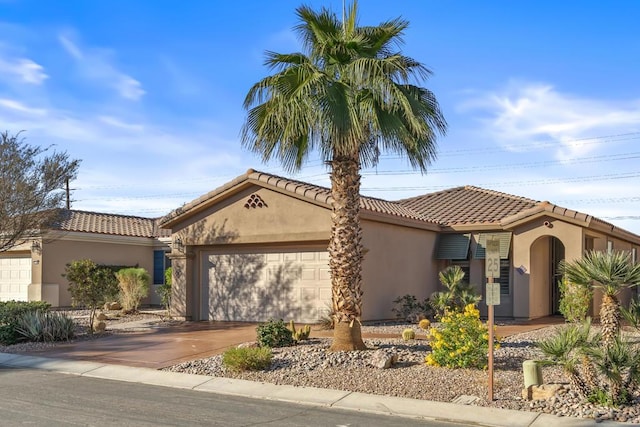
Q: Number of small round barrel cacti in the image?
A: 2